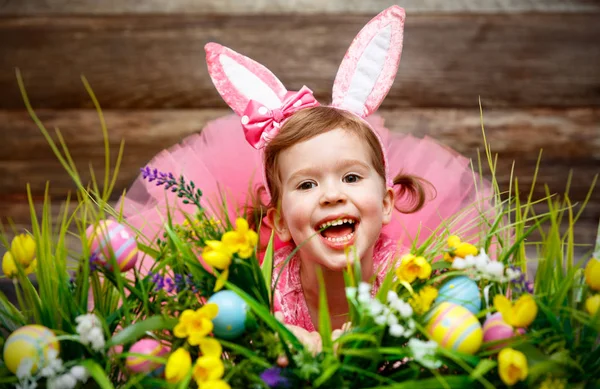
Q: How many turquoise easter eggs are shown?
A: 2